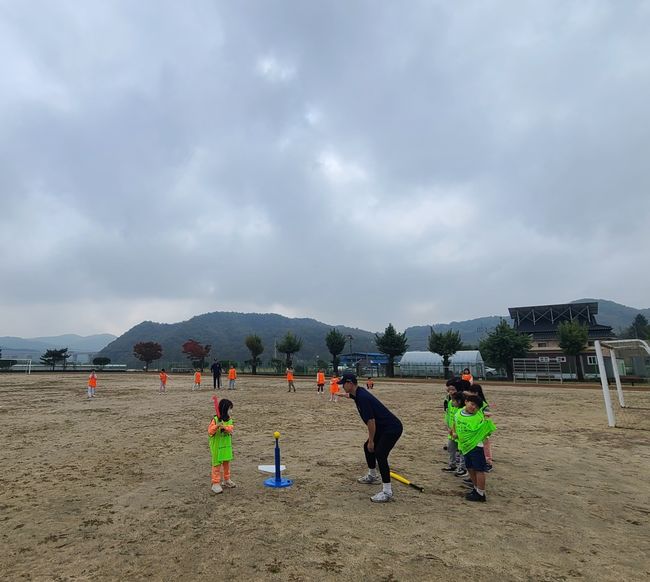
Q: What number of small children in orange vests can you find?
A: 9